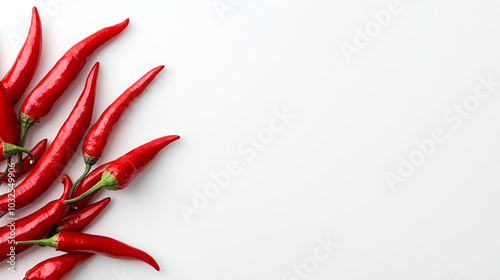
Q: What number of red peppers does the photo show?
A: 13